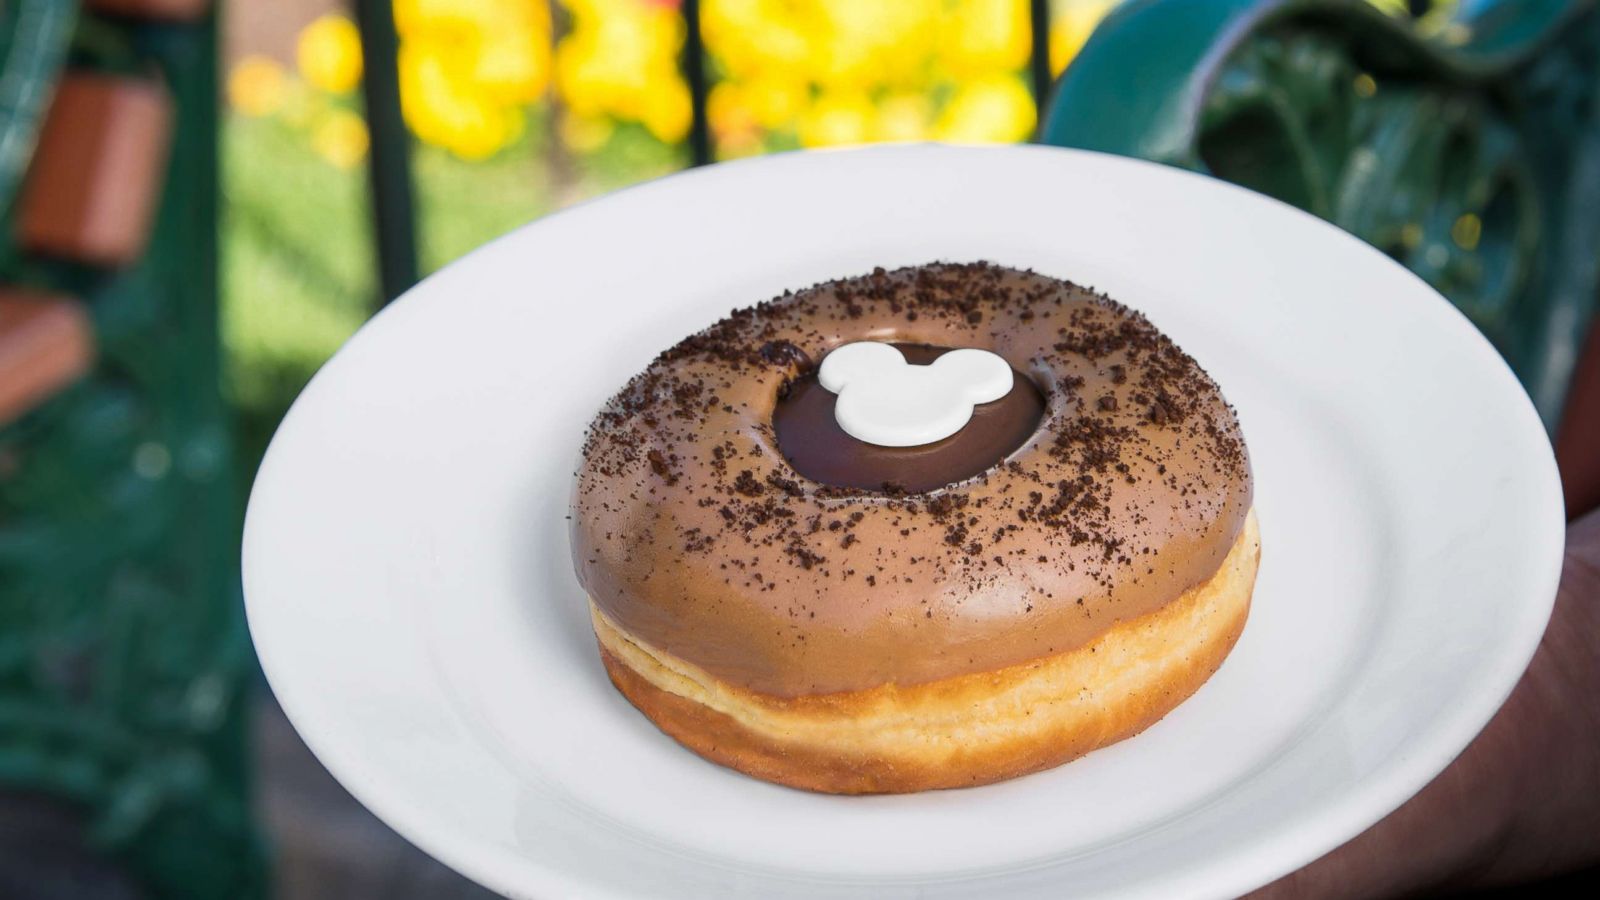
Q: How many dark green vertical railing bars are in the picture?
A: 3